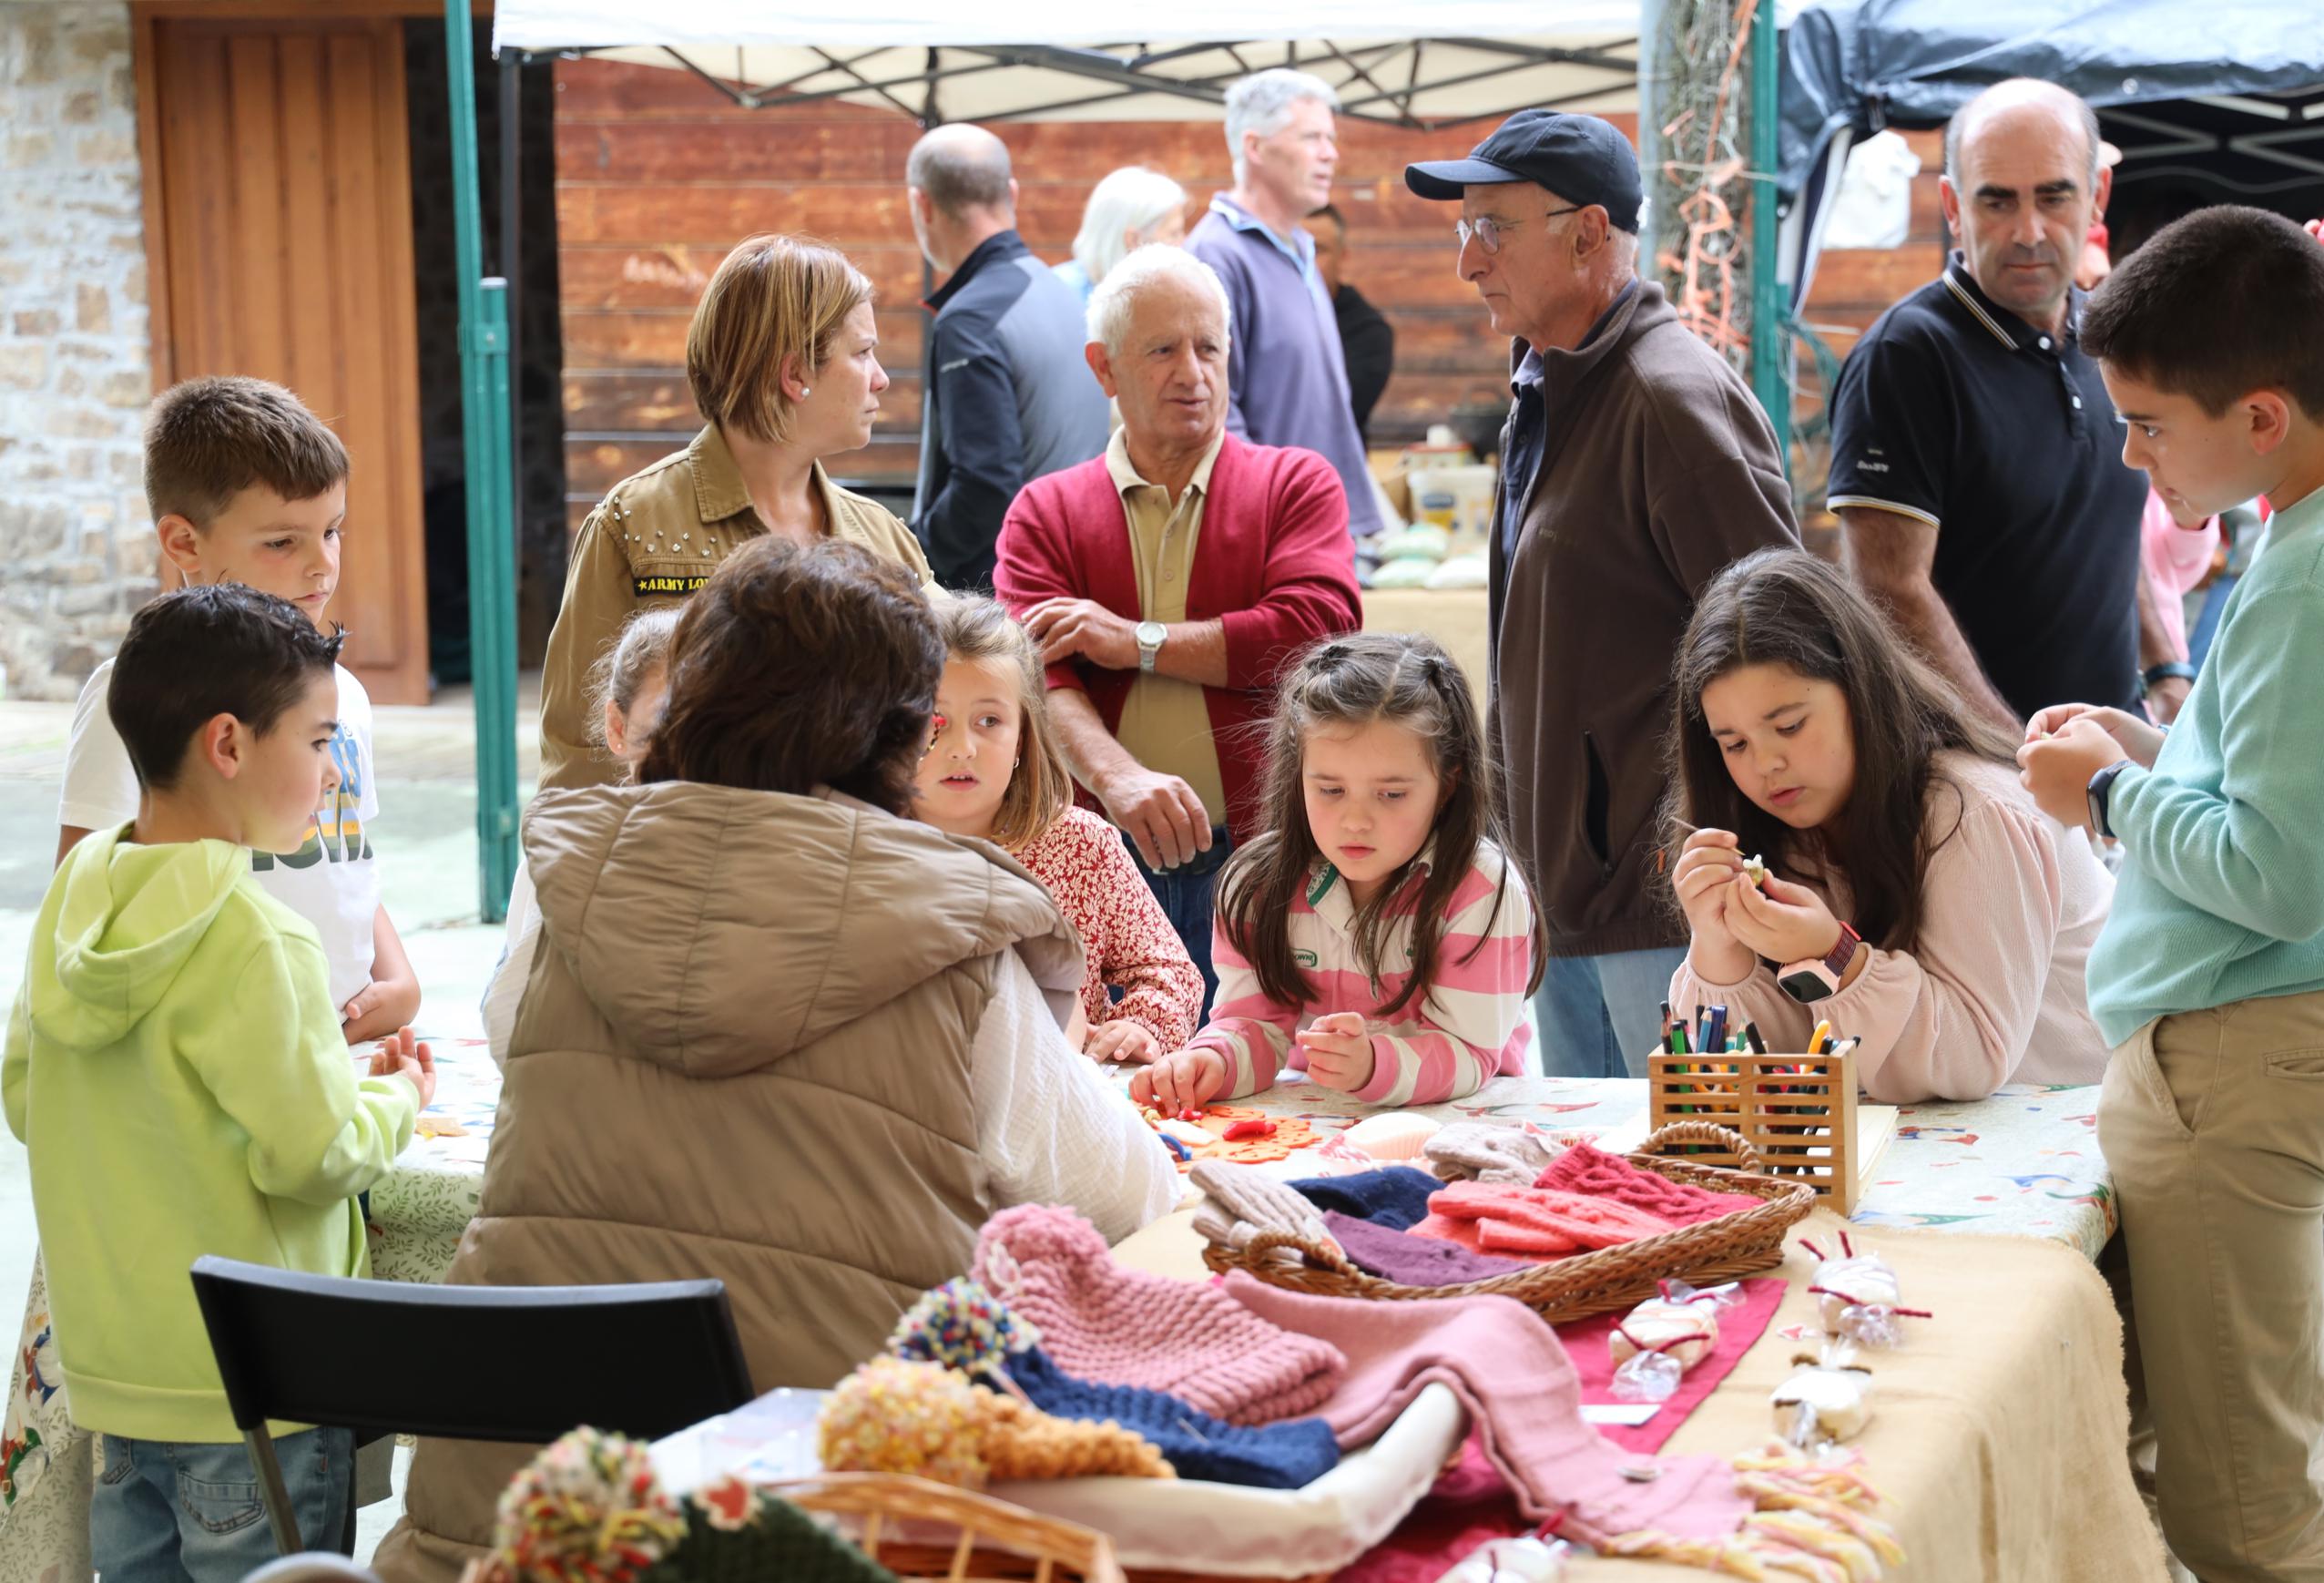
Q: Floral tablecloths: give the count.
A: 1